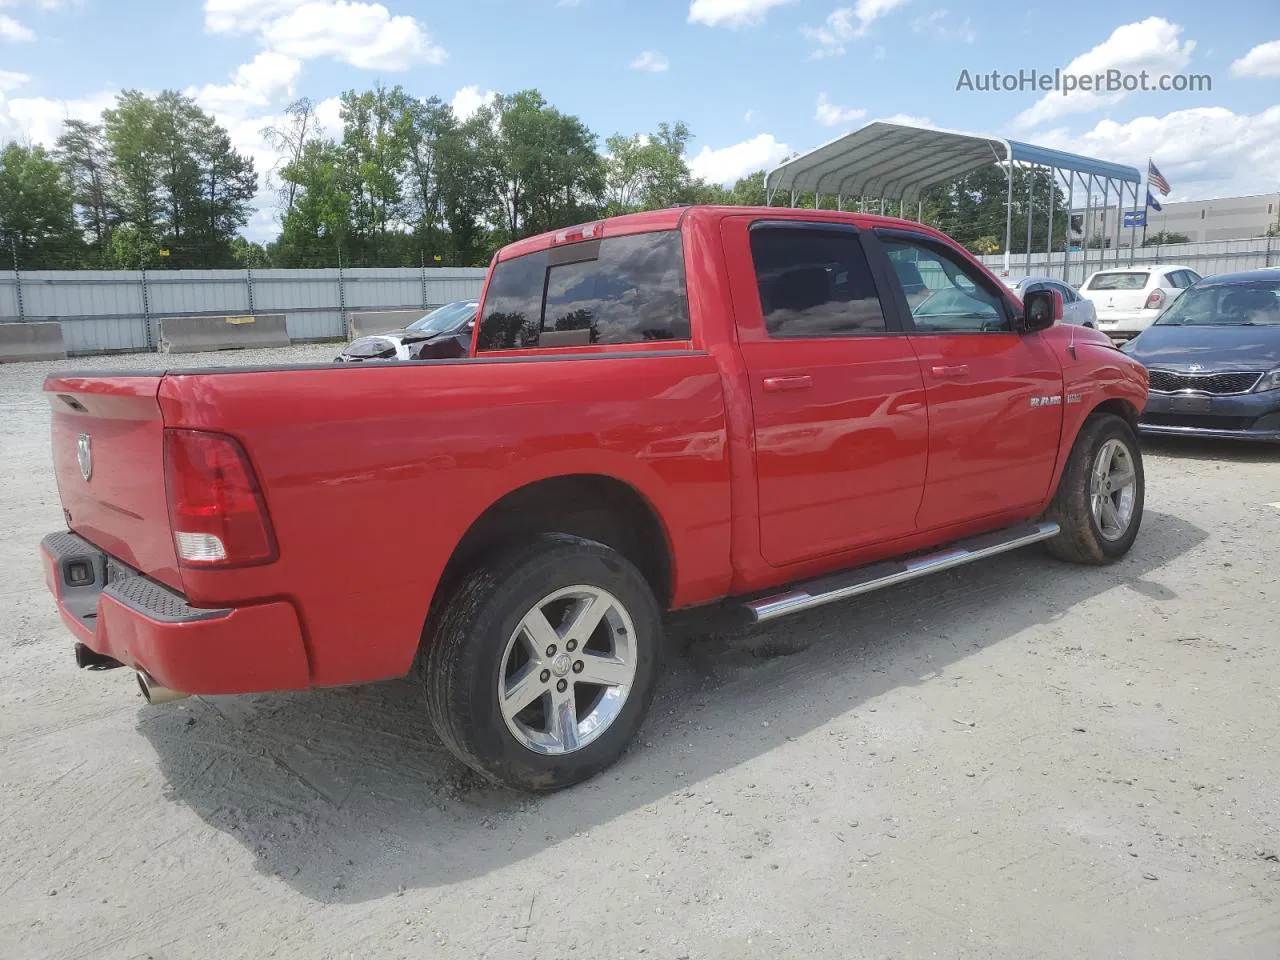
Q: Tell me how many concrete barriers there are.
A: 3